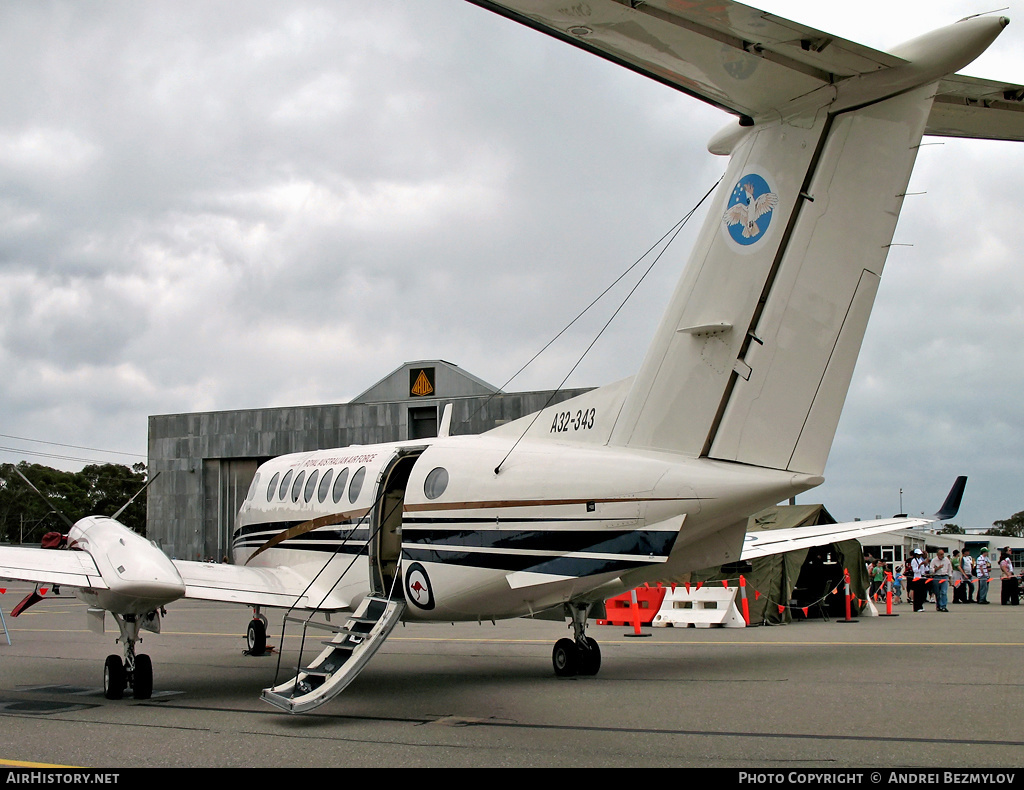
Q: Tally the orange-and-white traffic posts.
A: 4